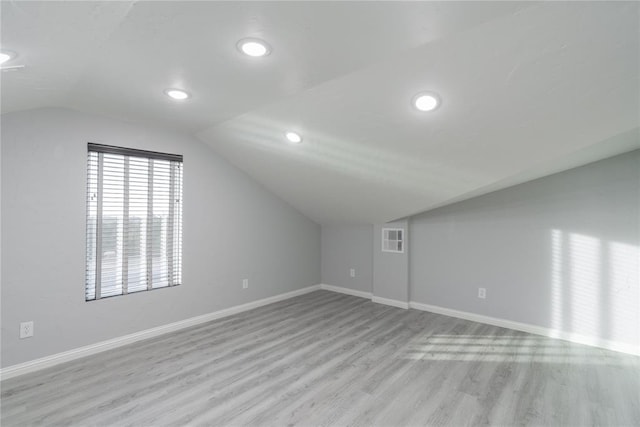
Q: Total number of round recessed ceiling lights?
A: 5